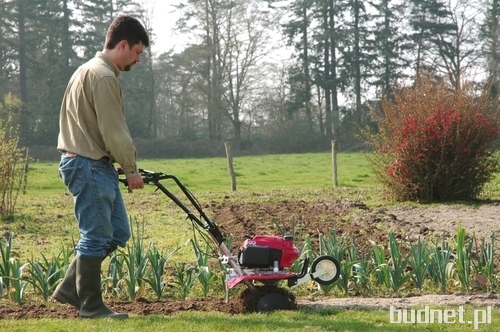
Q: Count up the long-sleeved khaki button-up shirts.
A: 1